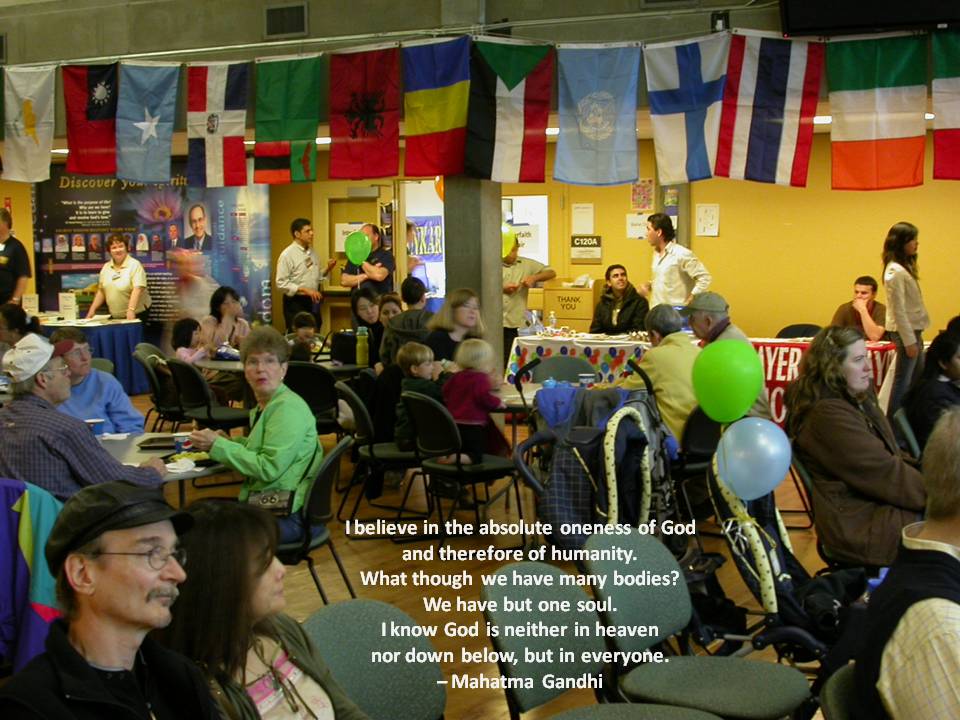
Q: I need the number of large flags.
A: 13